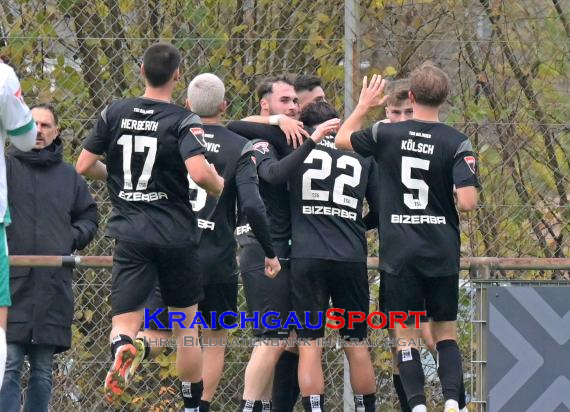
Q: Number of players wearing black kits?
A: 7